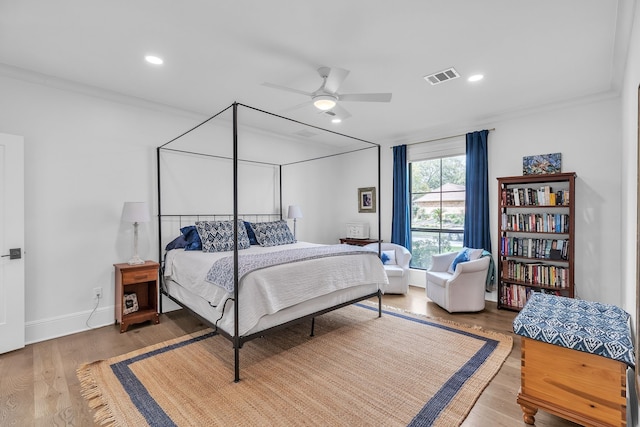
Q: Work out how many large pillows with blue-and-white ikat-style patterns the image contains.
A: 2